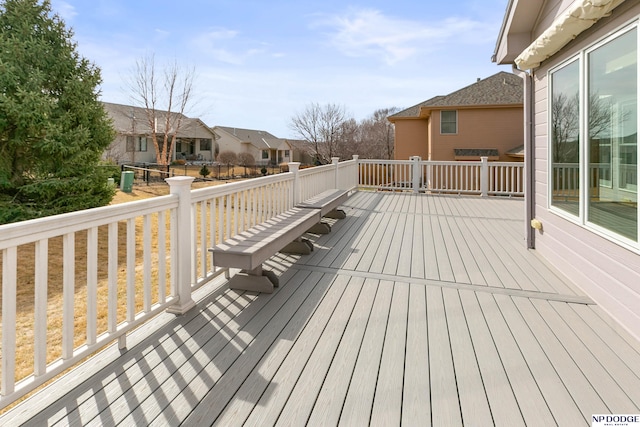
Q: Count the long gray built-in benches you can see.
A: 2